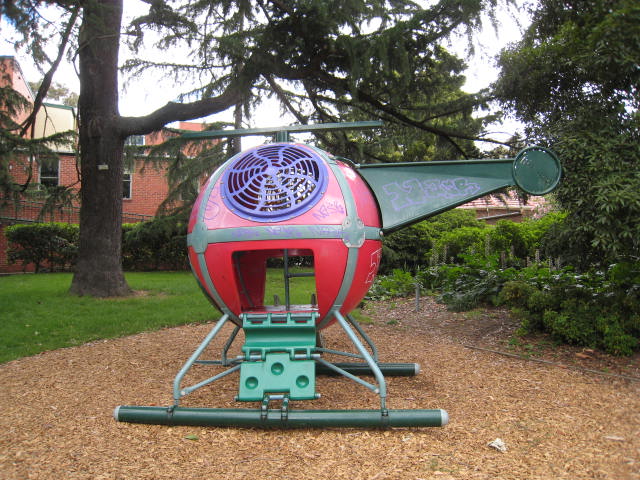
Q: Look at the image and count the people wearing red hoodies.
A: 0